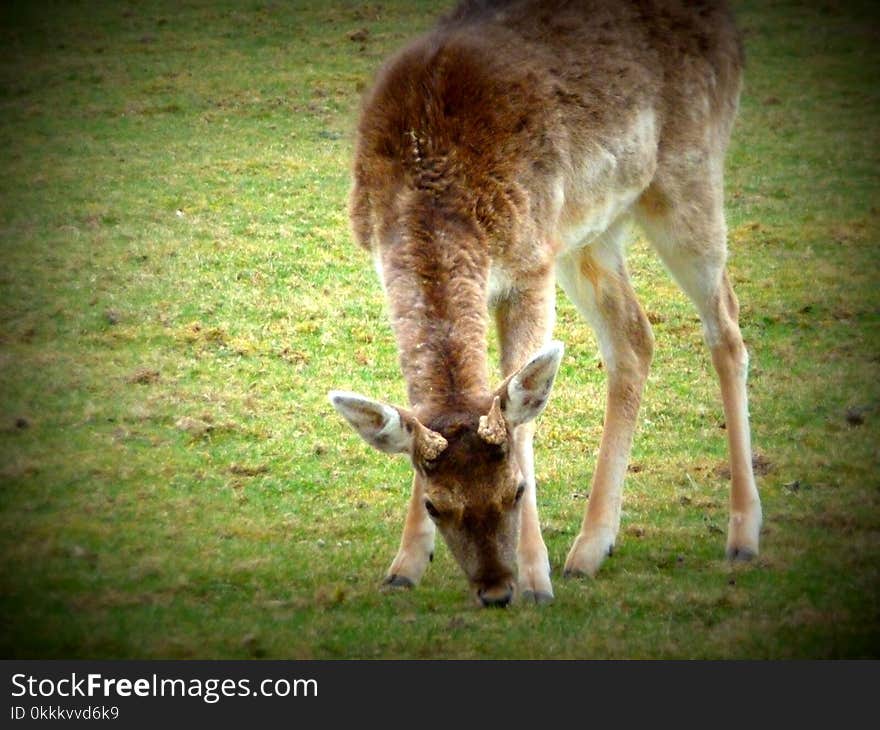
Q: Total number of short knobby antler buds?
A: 2